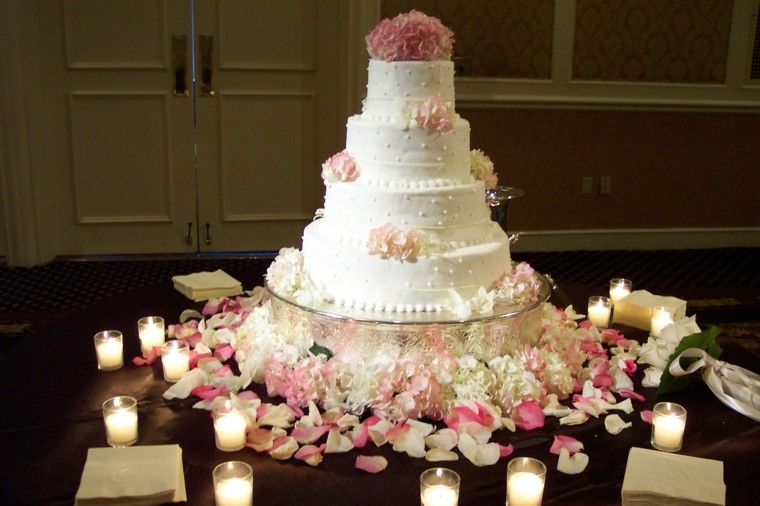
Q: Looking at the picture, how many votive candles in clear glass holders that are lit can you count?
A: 12